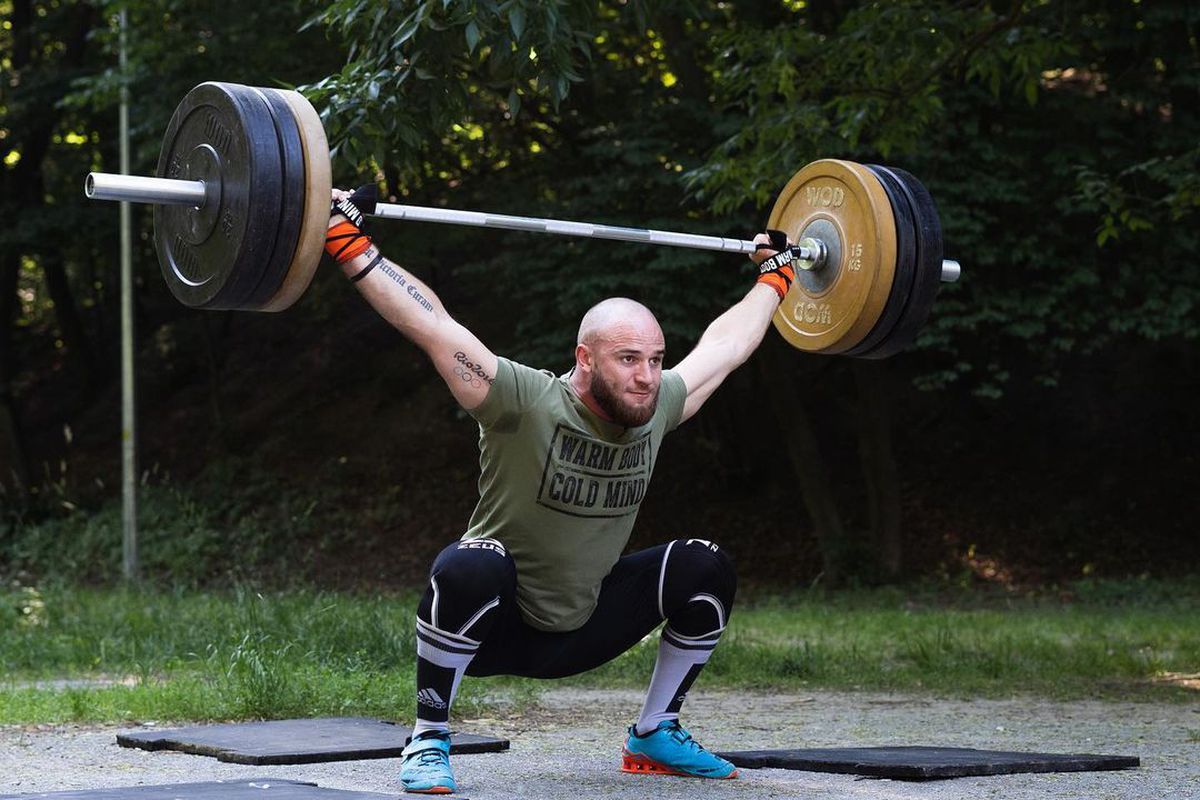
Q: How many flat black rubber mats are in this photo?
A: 3